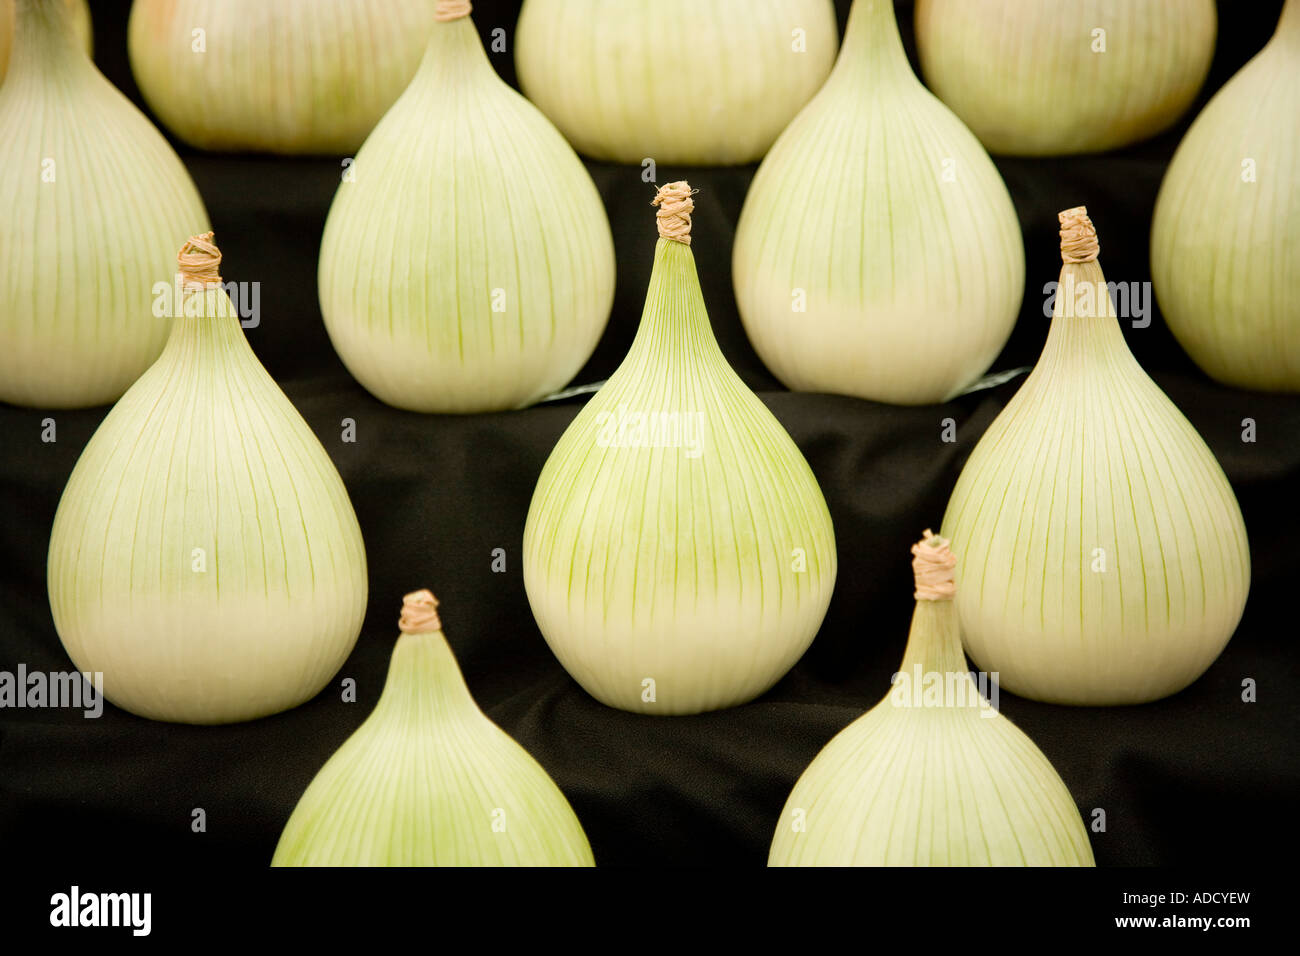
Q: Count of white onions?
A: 13